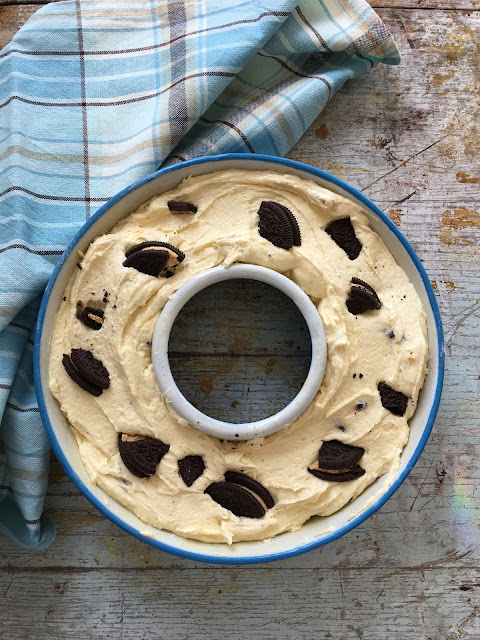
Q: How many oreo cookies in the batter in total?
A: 12